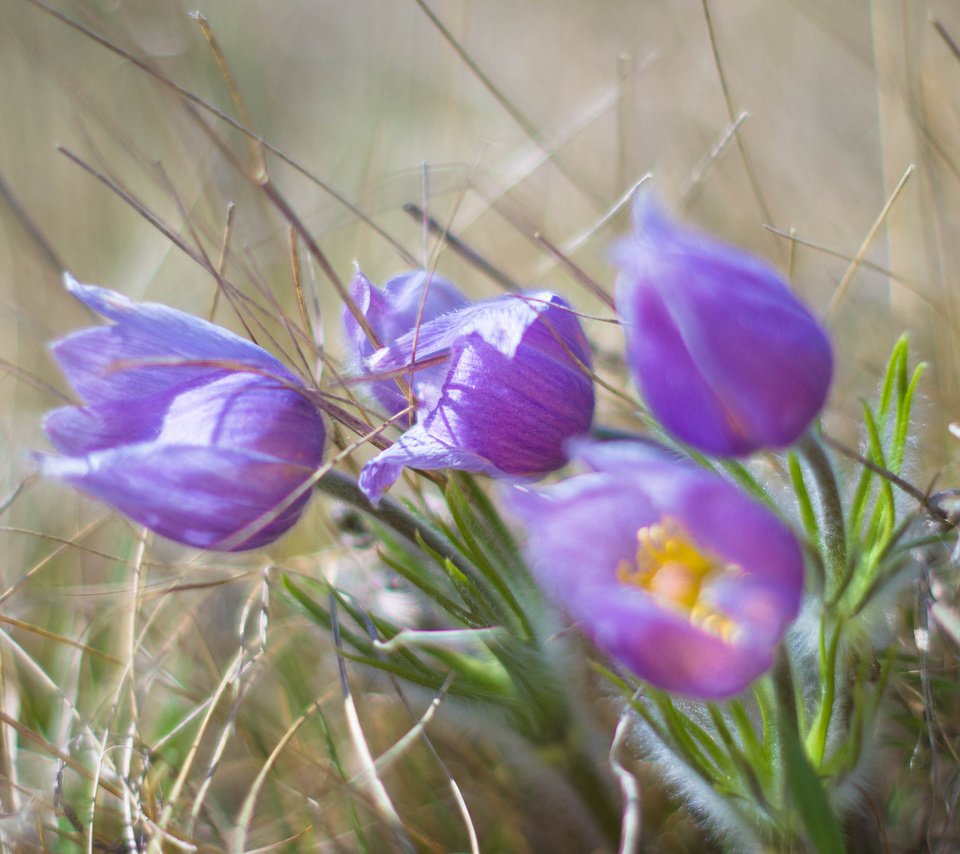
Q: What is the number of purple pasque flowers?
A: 5